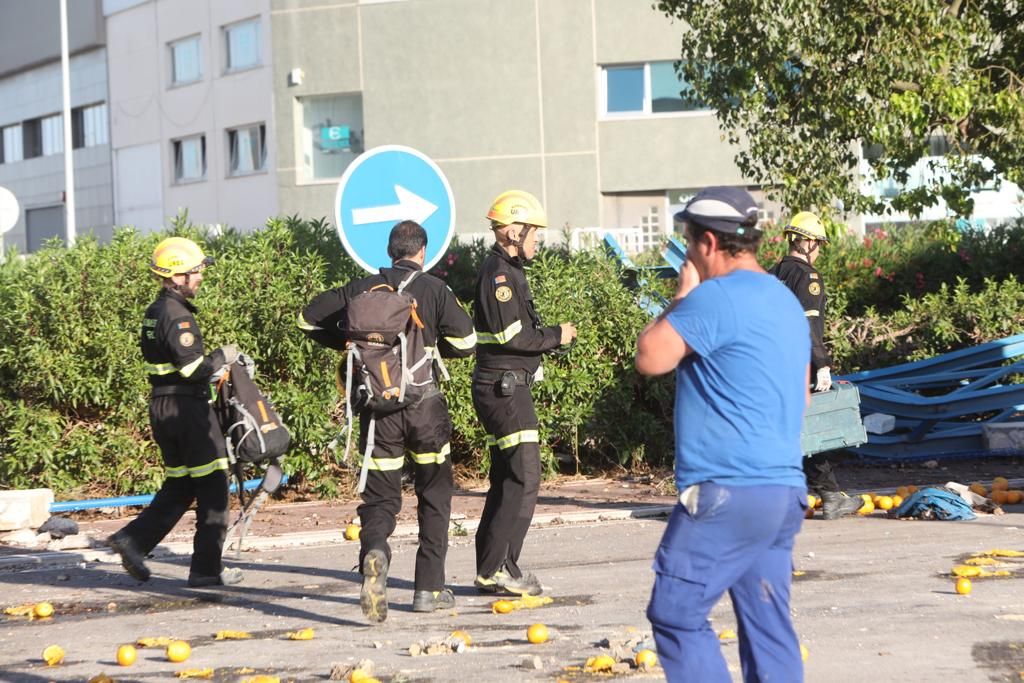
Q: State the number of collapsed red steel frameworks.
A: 0